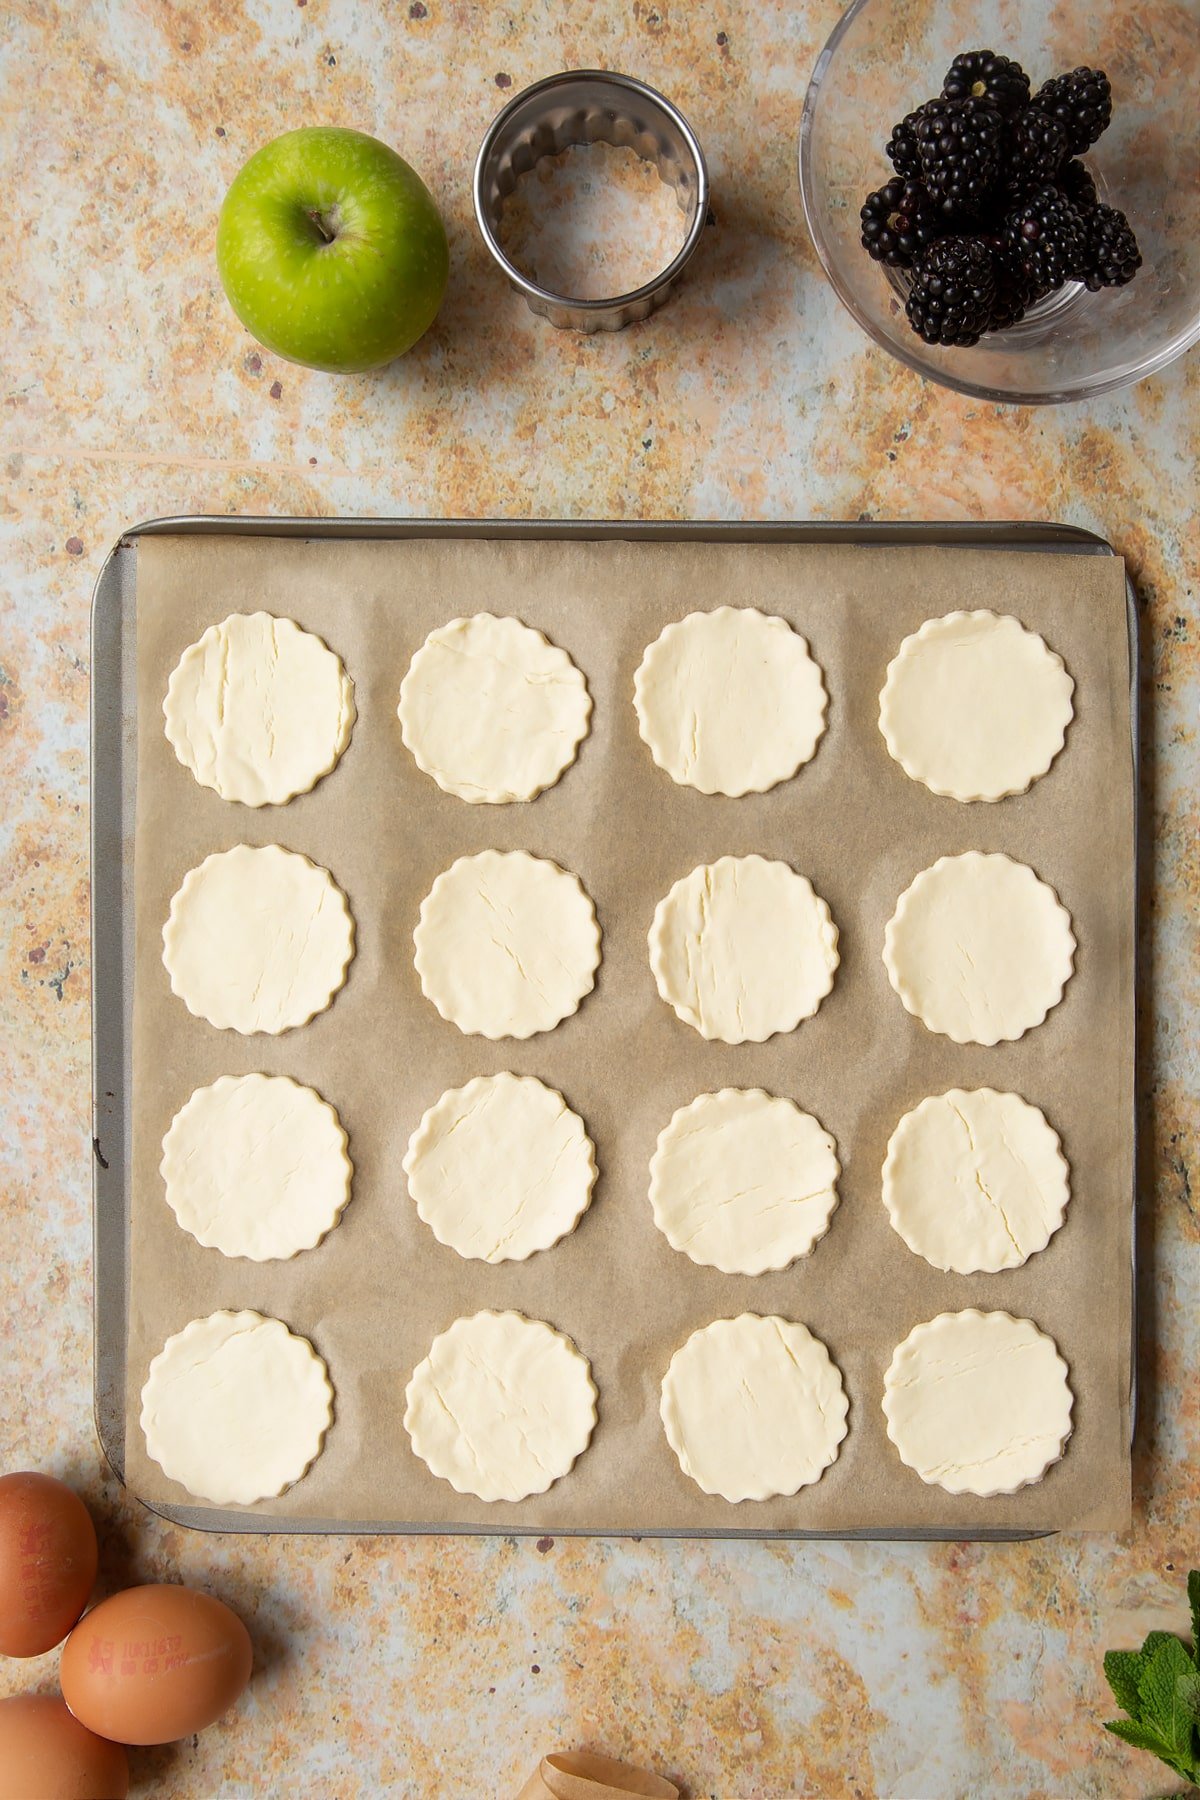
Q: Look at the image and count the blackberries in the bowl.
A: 11